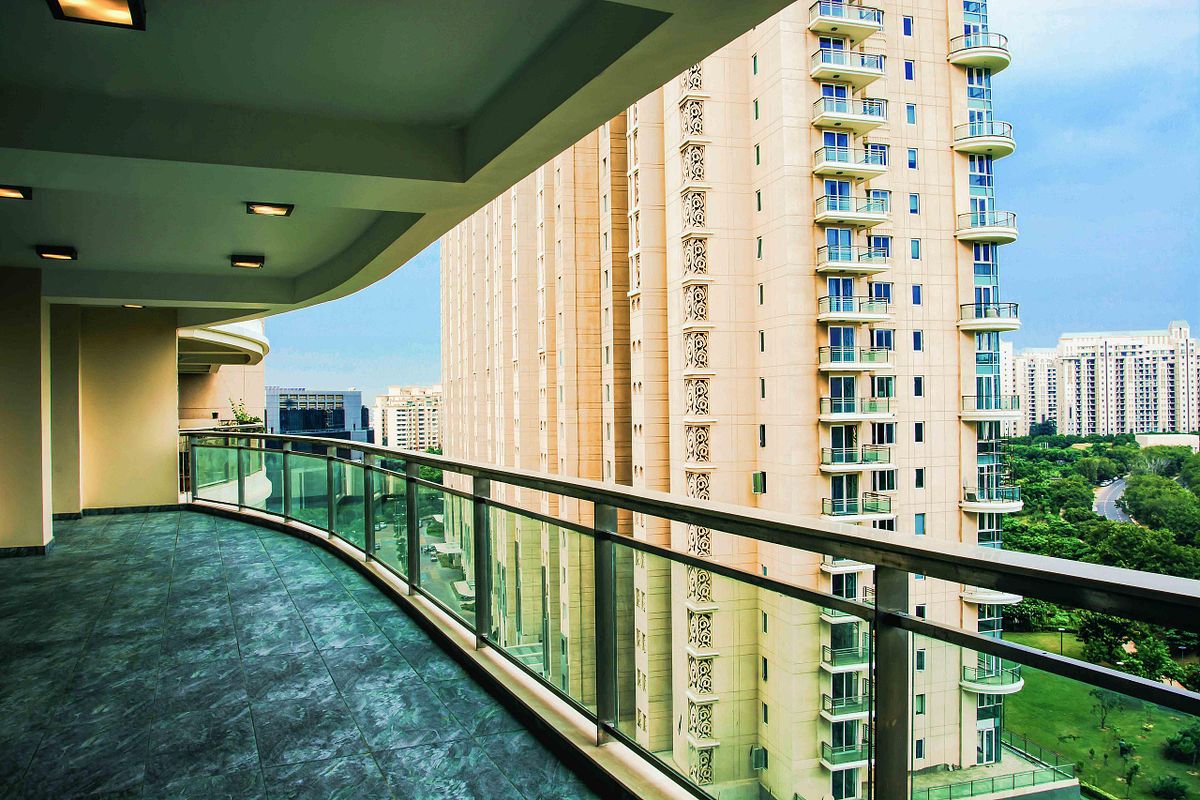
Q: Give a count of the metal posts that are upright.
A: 9